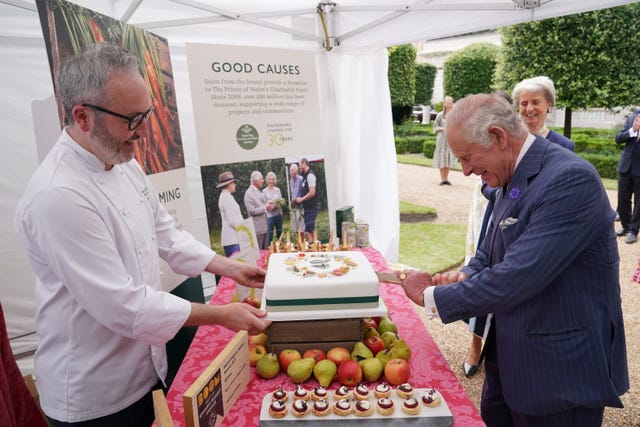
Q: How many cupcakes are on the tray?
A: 15